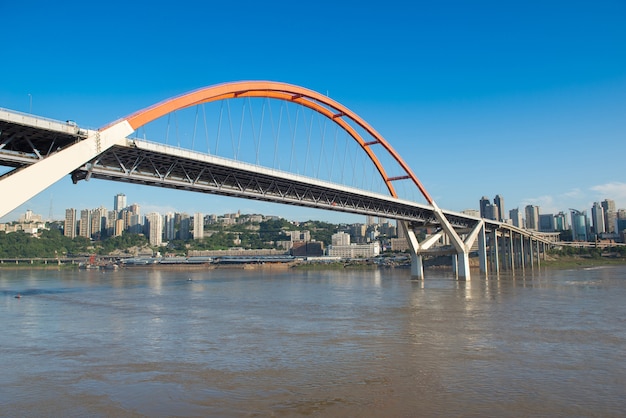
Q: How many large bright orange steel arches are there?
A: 2